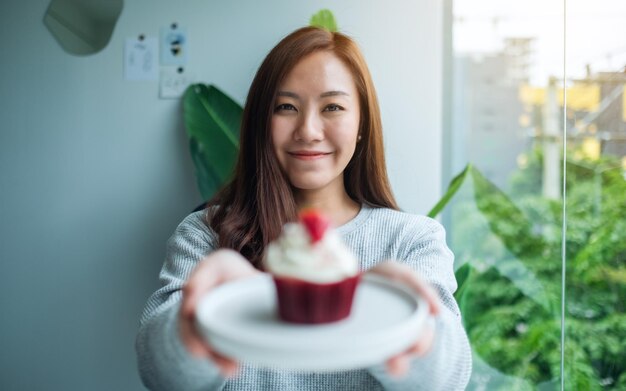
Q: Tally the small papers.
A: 3